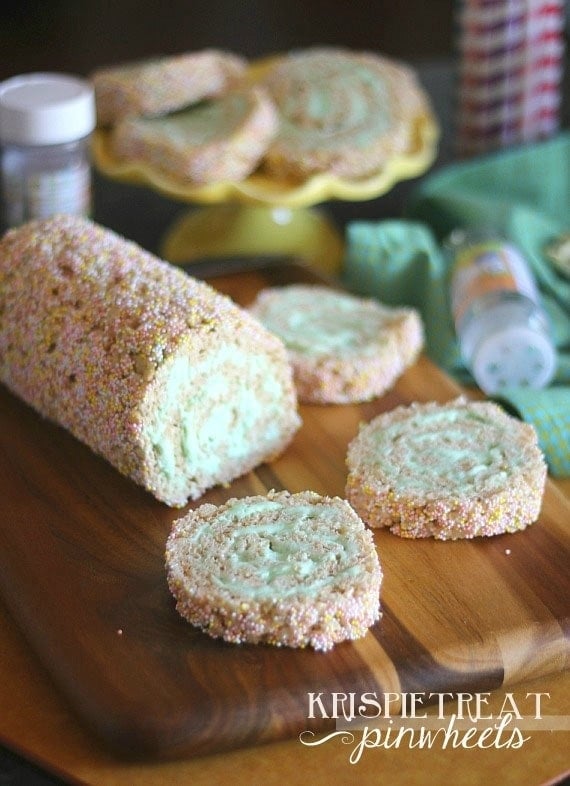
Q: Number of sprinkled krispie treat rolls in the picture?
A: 7